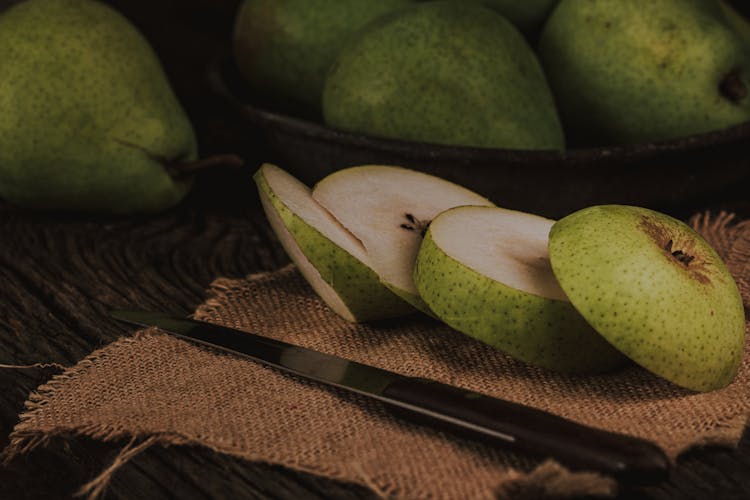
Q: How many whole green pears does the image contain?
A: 5